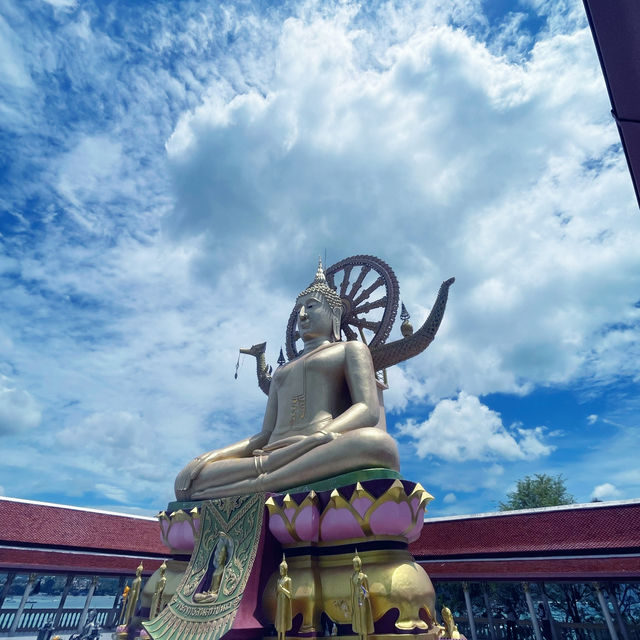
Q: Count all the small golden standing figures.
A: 4